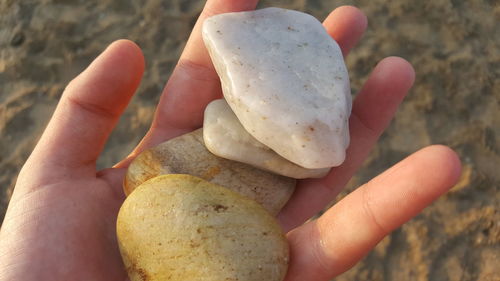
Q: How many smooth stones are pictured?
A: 4